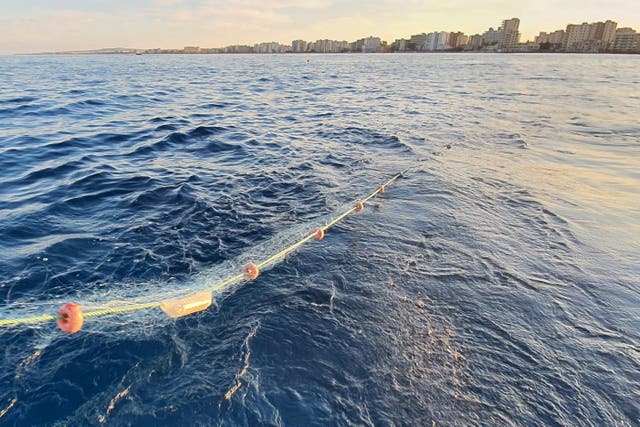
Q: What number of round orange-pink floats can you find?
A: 5